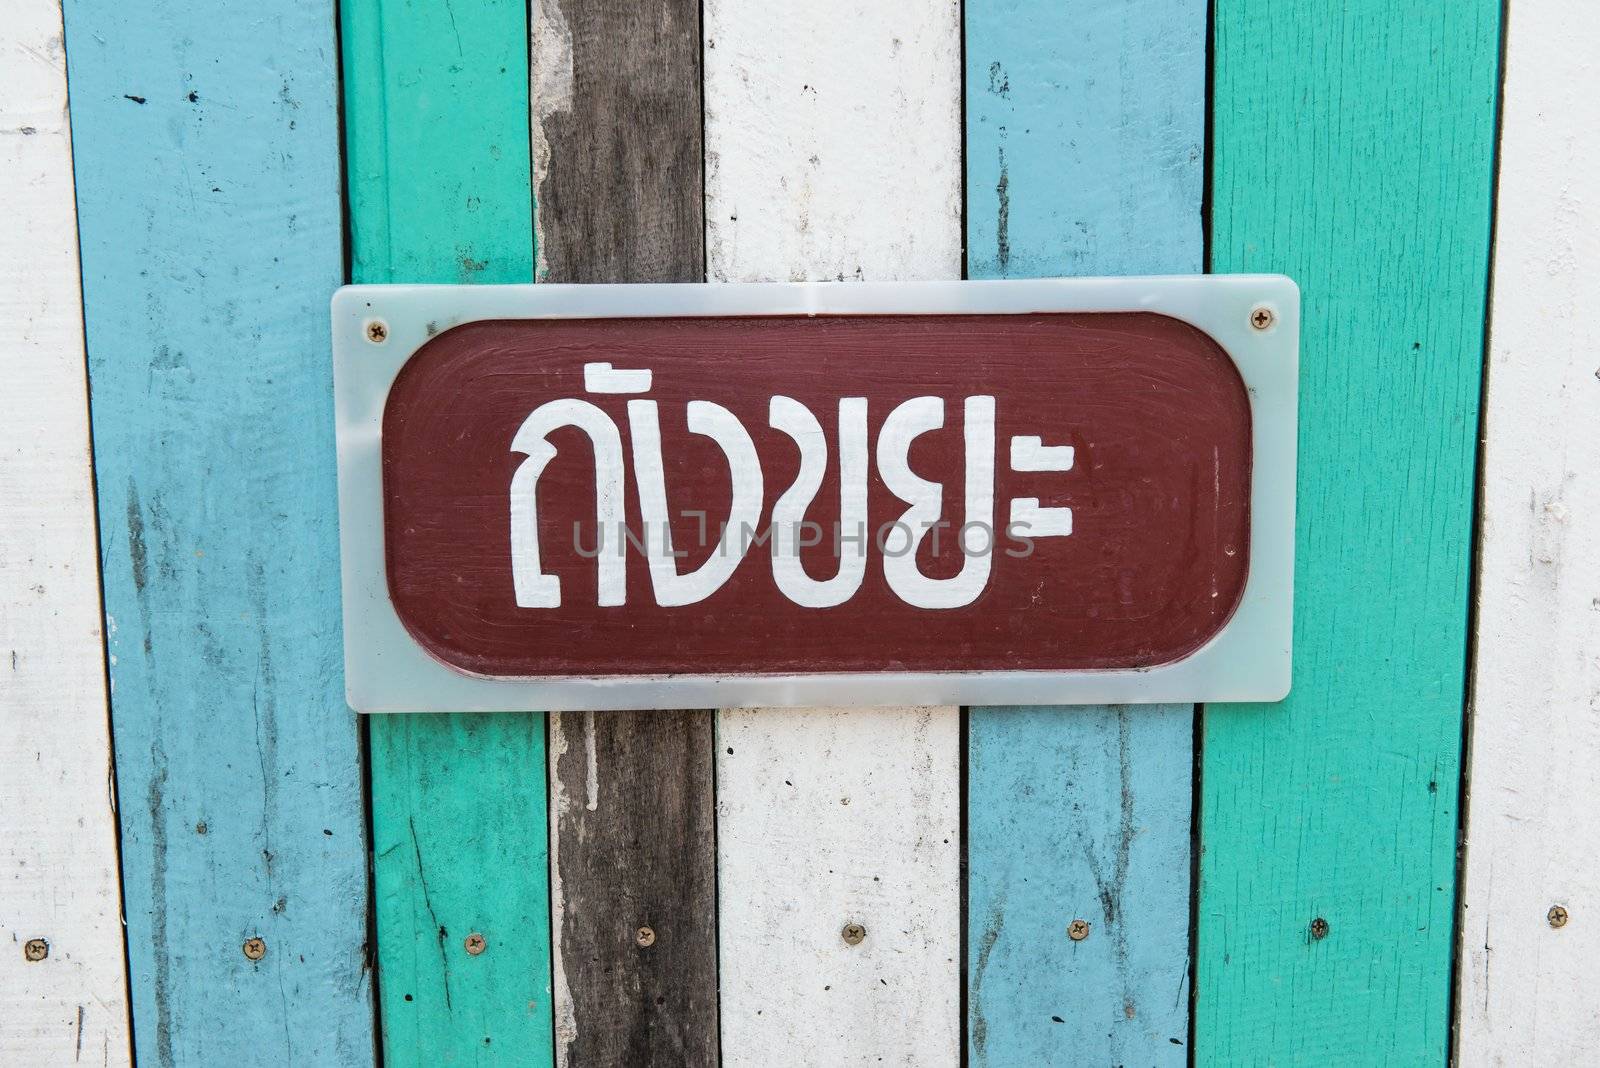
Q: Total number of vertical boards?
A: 8